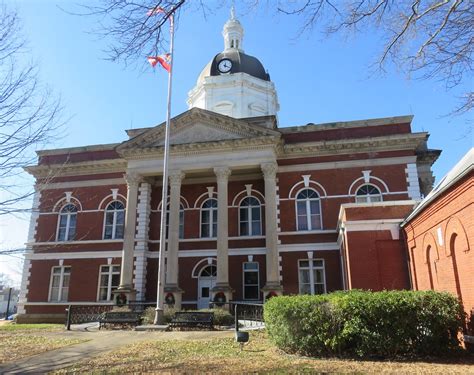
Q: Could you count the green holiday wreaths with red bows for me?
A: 4